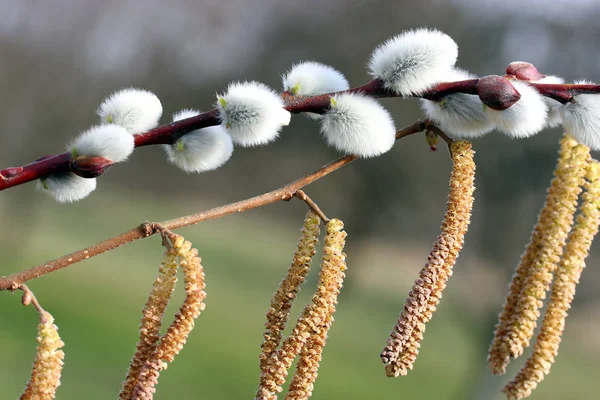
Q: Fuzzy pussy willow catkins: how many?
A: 12